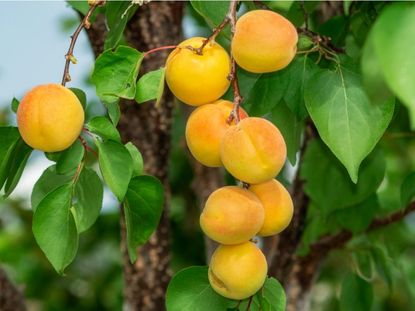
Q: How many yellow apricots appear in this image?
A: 8